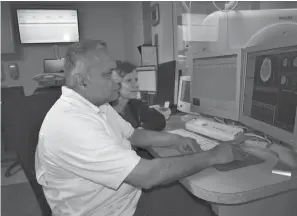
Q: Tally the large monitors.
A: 3